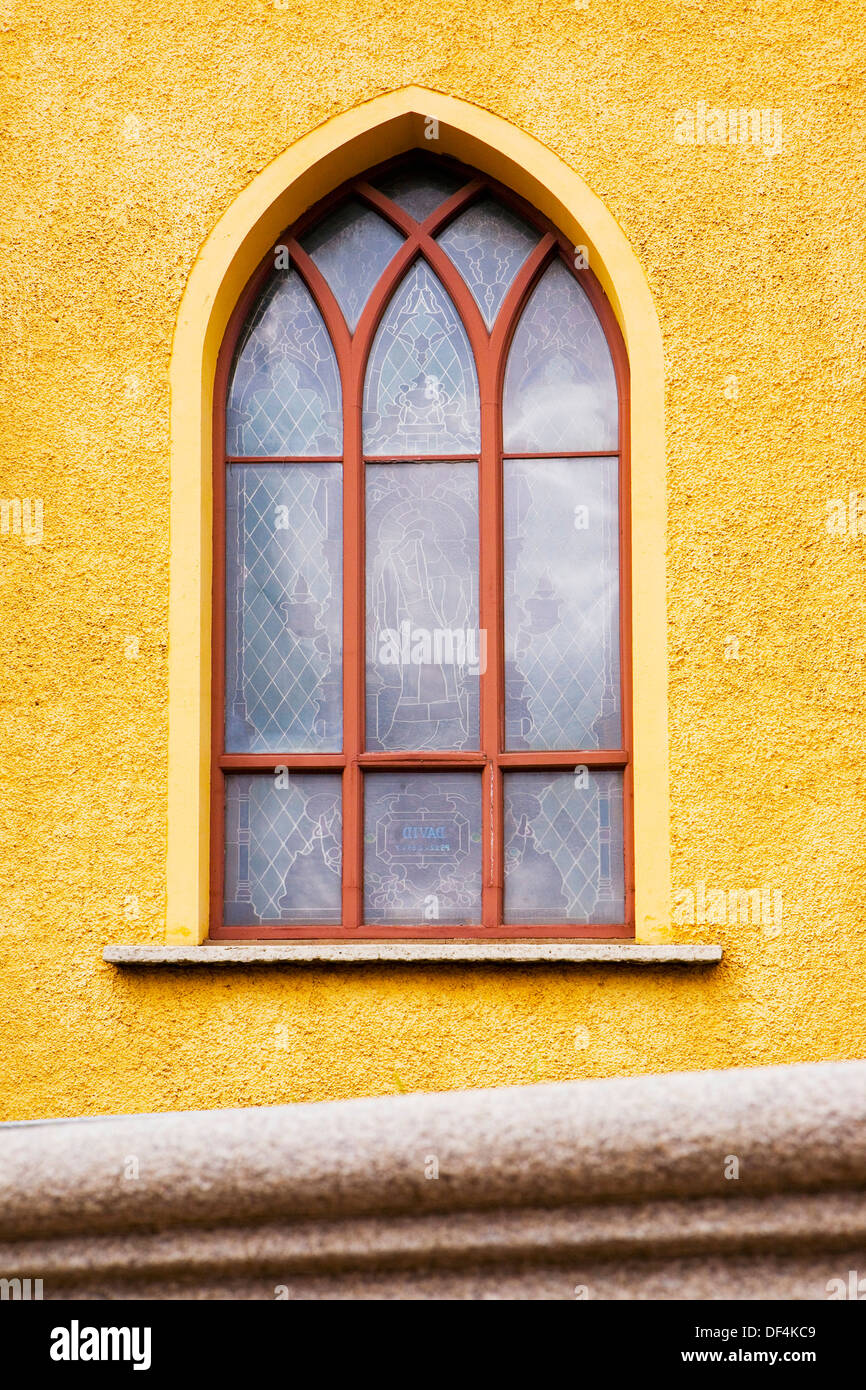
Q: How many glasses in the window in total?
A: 12